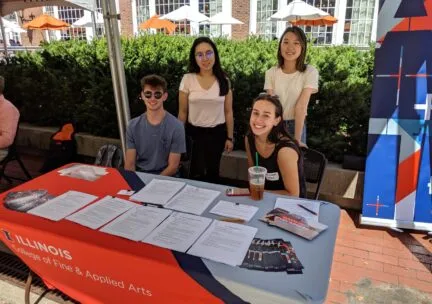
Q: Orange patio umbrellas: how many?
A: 3